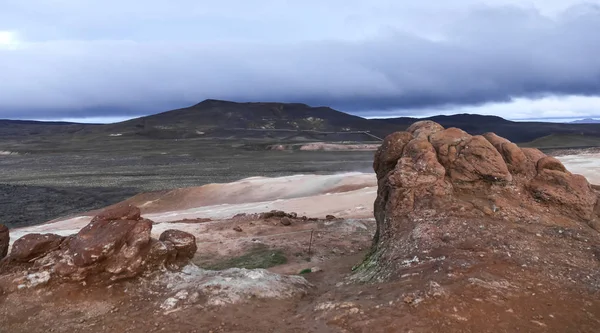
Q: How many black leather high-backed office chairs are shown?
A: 0